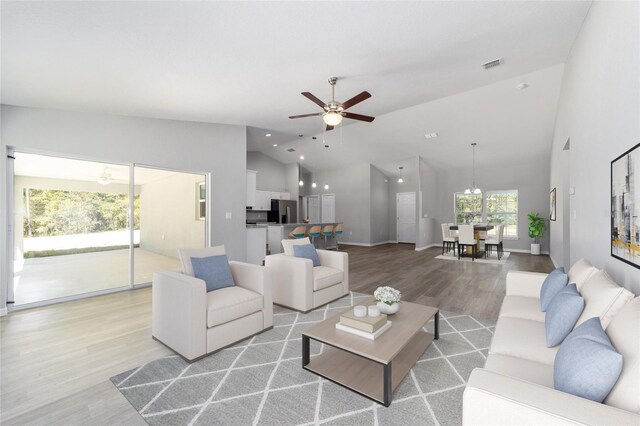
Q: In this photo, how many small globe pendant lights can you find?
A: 3